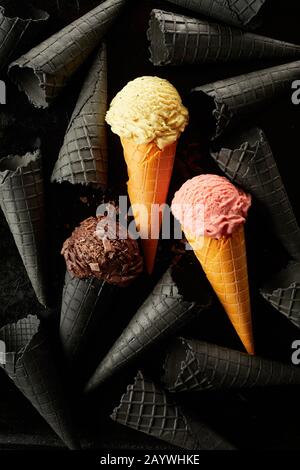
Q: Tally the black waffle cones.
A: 14